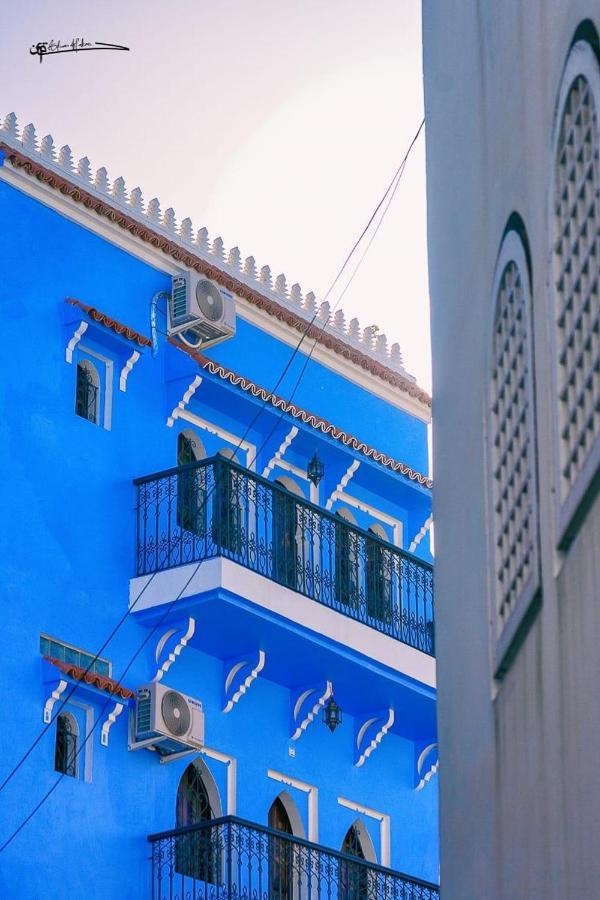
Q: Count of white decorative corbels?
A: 13